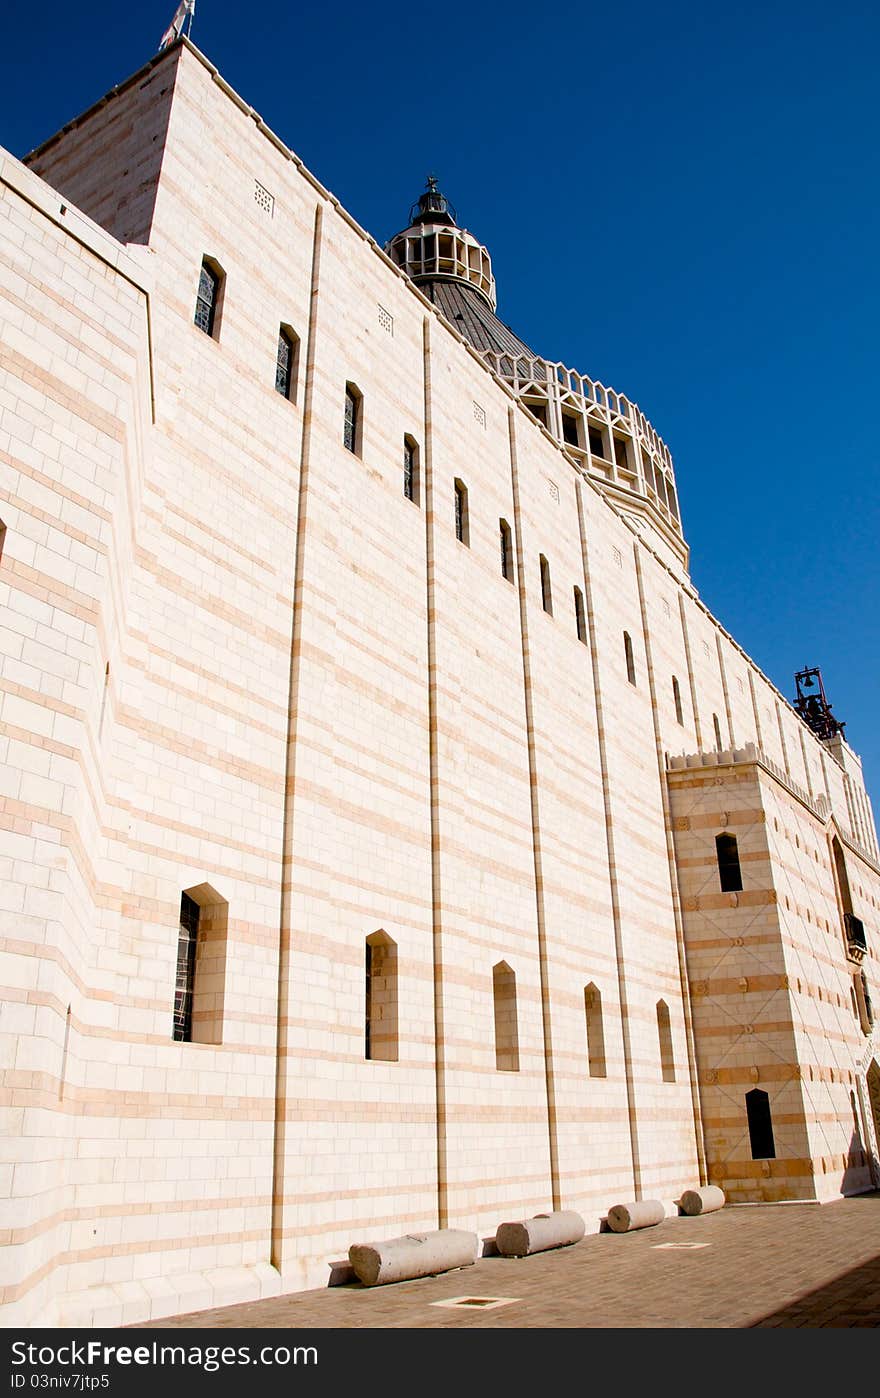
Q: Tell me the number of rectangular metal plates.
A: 2